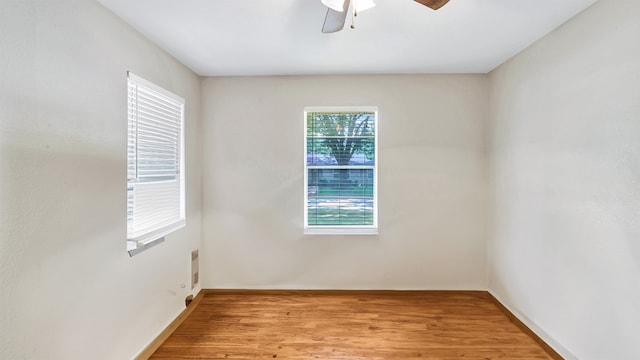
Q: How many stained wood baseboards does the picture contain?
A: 3